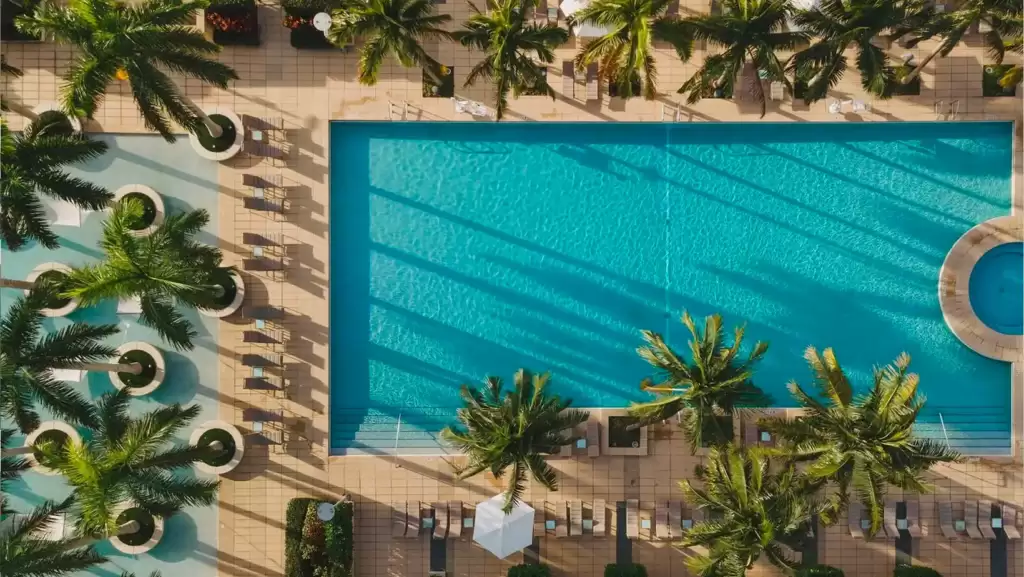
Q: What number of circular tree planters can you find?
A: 9